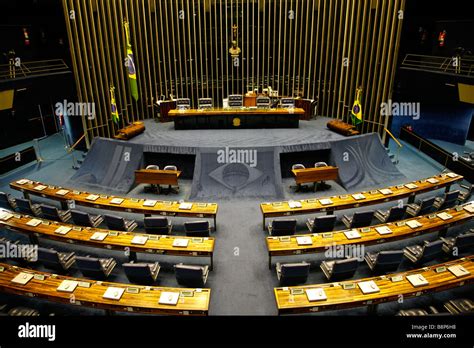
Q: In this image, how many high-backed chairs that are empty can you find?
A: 5